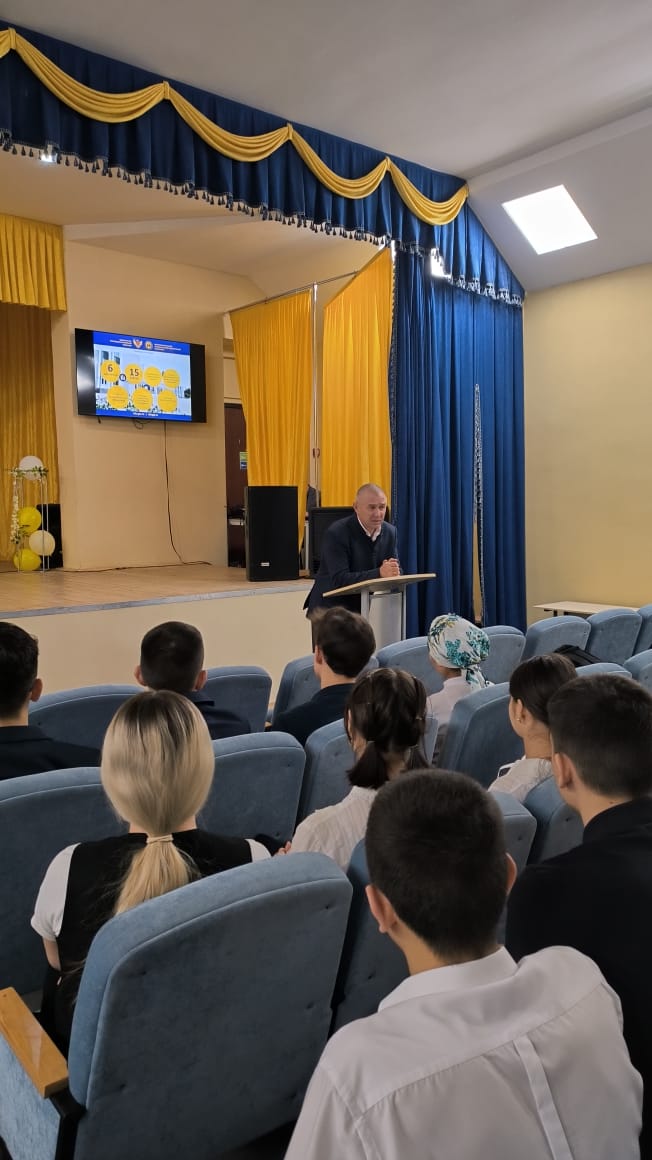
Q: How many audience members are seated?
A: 9